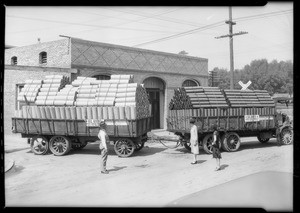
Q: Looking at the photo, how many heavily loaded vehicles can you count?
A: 2